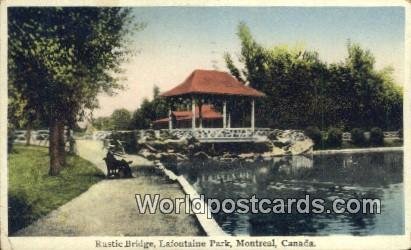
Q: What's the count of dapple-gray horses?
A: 0